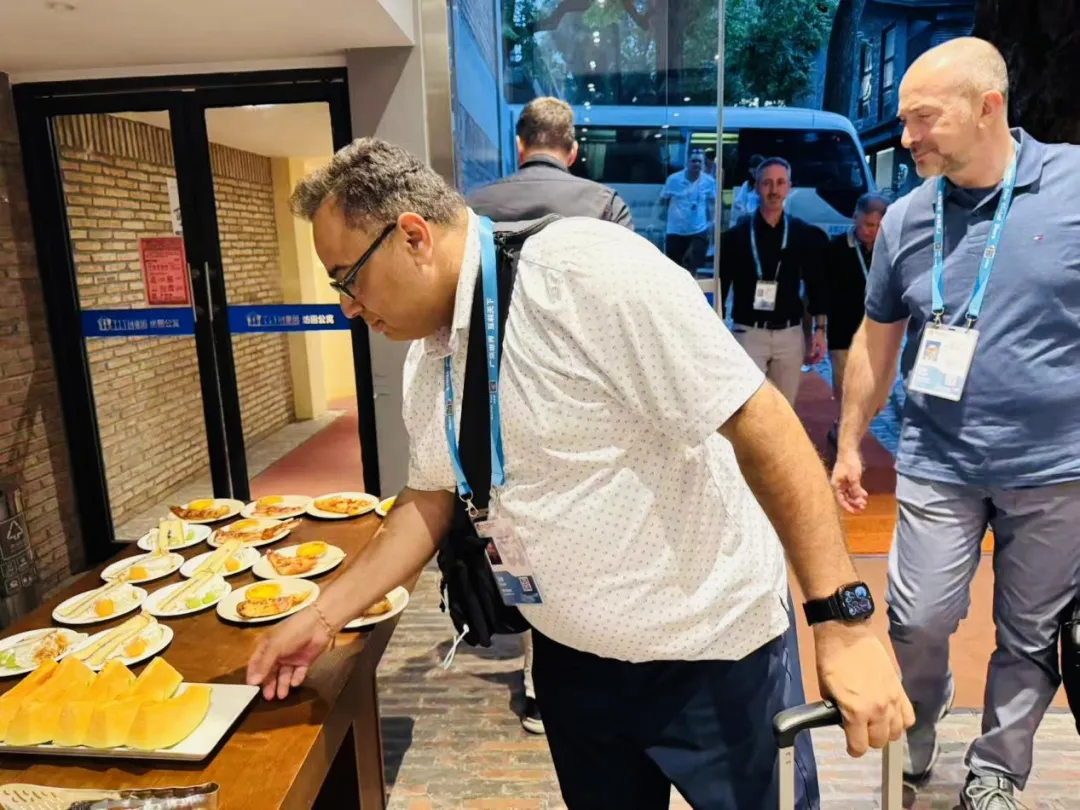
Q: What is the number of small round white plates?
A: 15